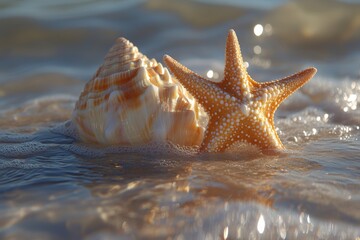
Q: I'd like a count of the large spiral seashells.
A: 1